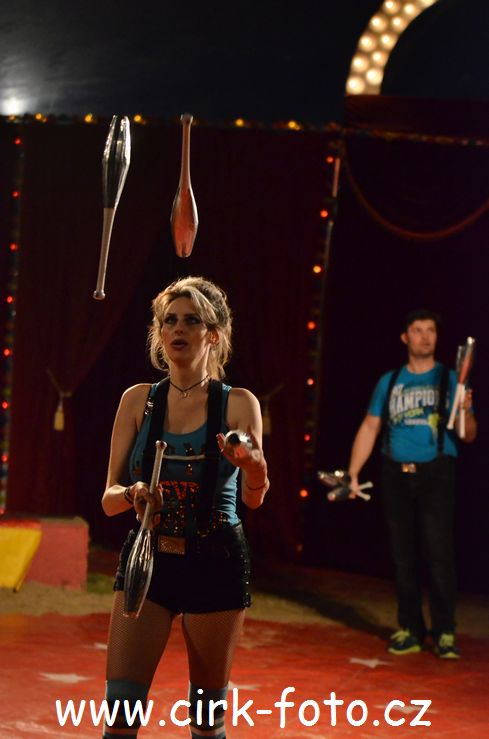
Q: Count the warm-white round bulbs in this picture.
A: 11